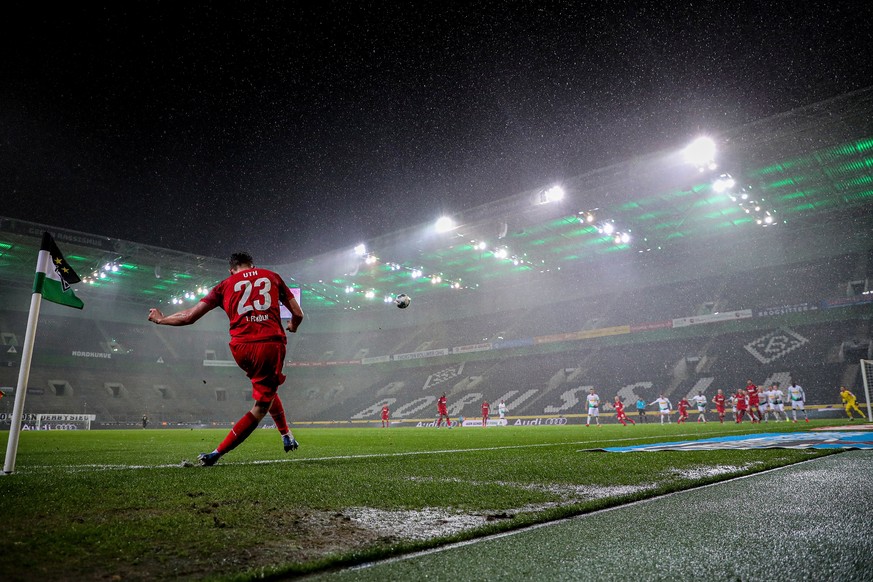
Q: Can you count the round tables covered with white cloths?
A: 0